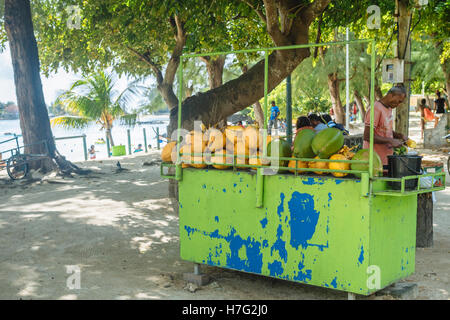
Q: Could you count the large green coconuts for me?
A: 4